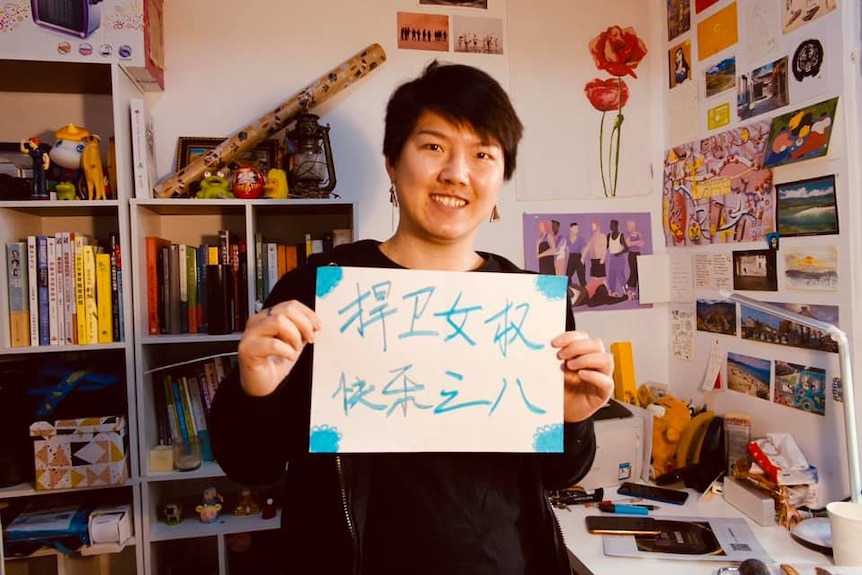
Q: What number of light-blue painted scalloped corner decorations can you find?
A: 4